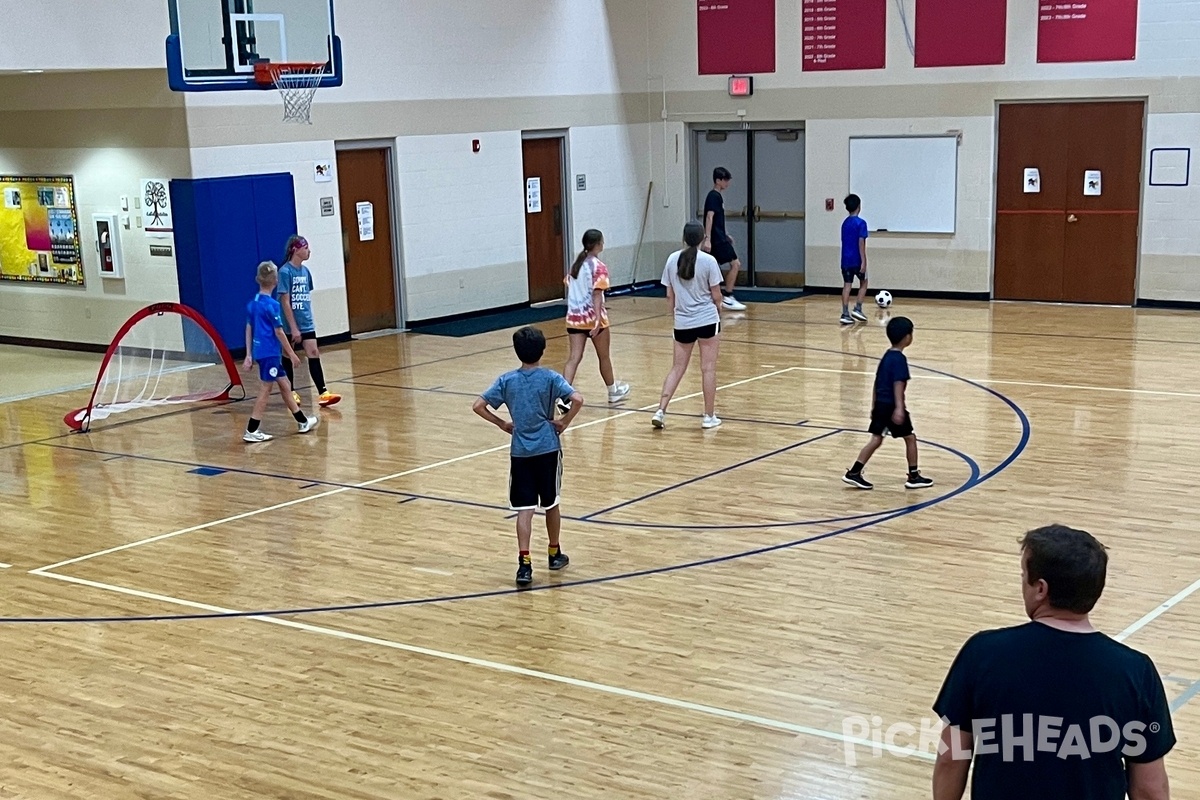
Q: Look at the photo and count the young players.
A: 8